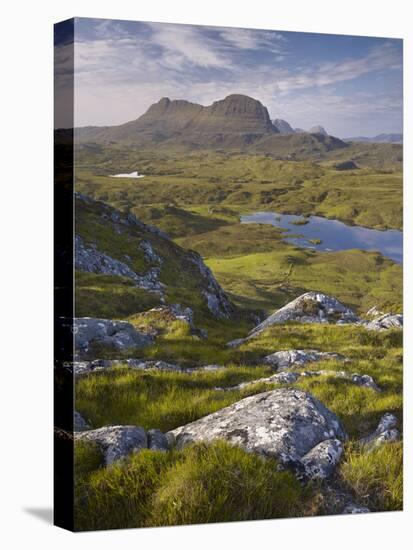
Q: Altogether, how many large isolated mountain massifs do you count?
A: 1